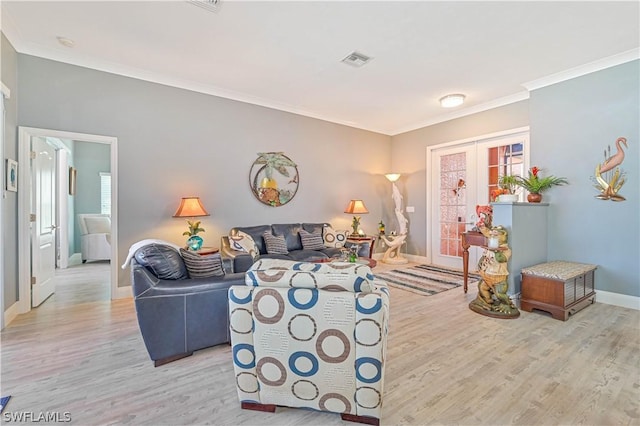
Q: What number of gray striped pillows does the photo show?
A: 3